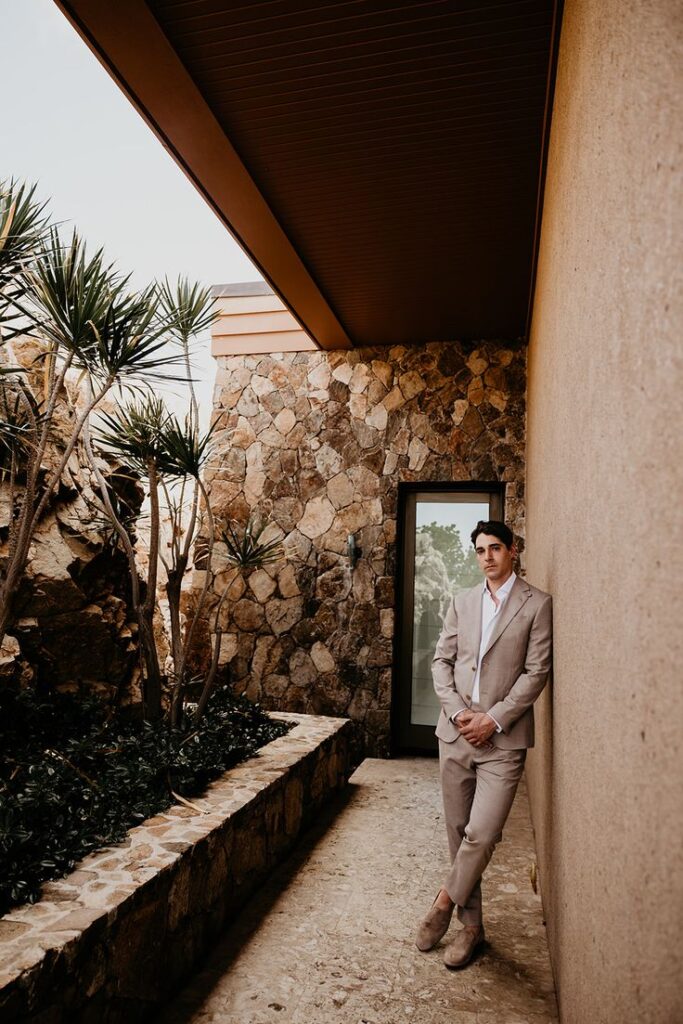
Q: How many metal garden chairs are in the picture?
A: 0